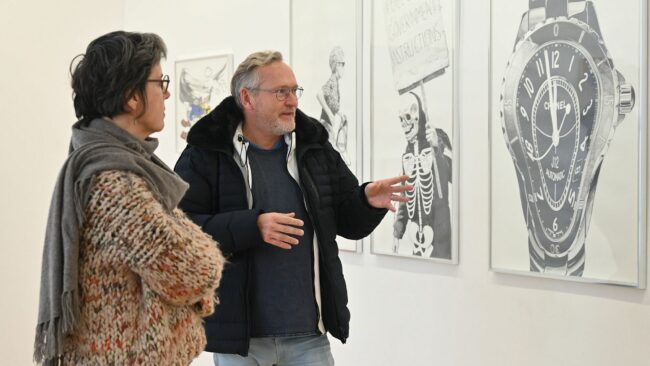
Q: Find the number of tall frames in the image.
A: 3